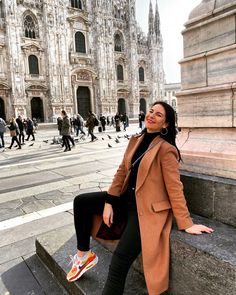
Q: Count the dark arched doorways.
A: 5